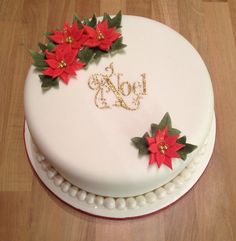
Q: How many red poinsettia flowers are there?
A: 4